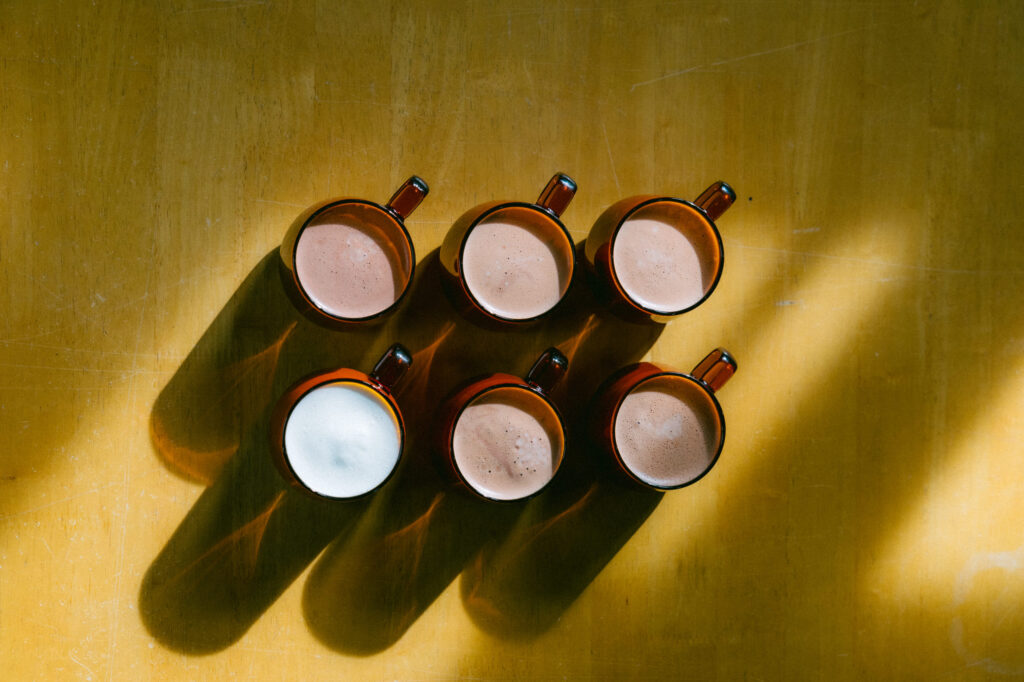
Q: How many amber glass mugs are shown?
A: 6